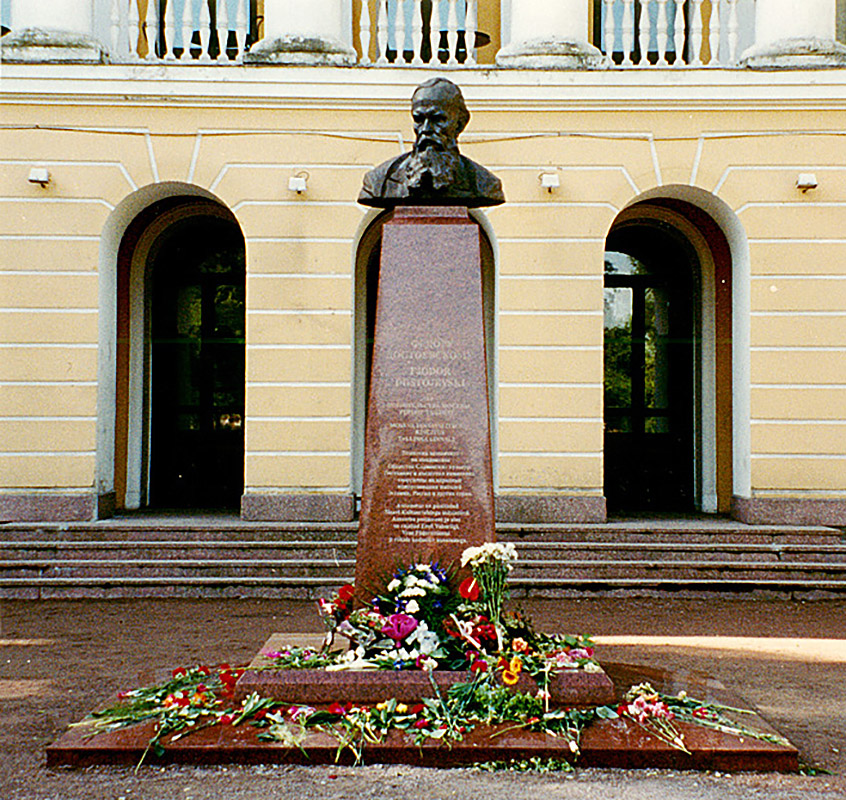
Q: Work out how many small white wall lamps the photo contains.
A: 4